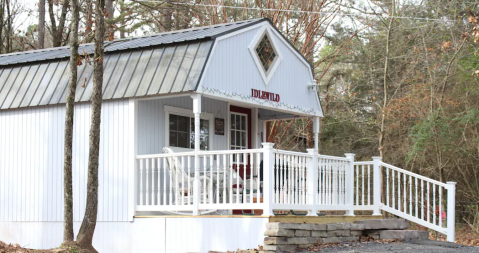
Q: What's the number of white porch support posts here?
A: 2